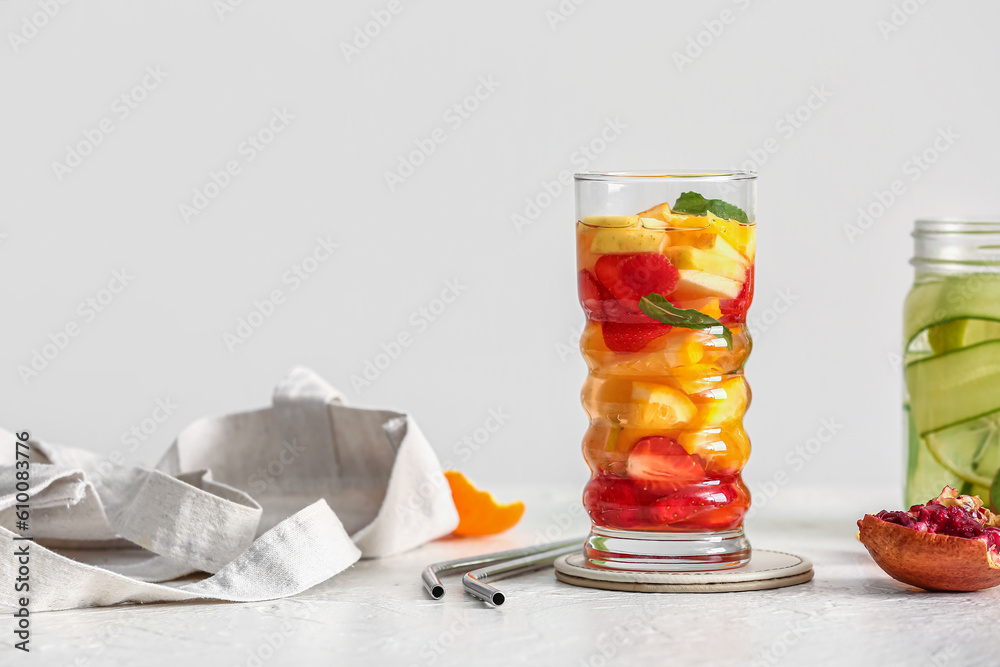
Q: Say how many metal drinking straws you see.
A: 2